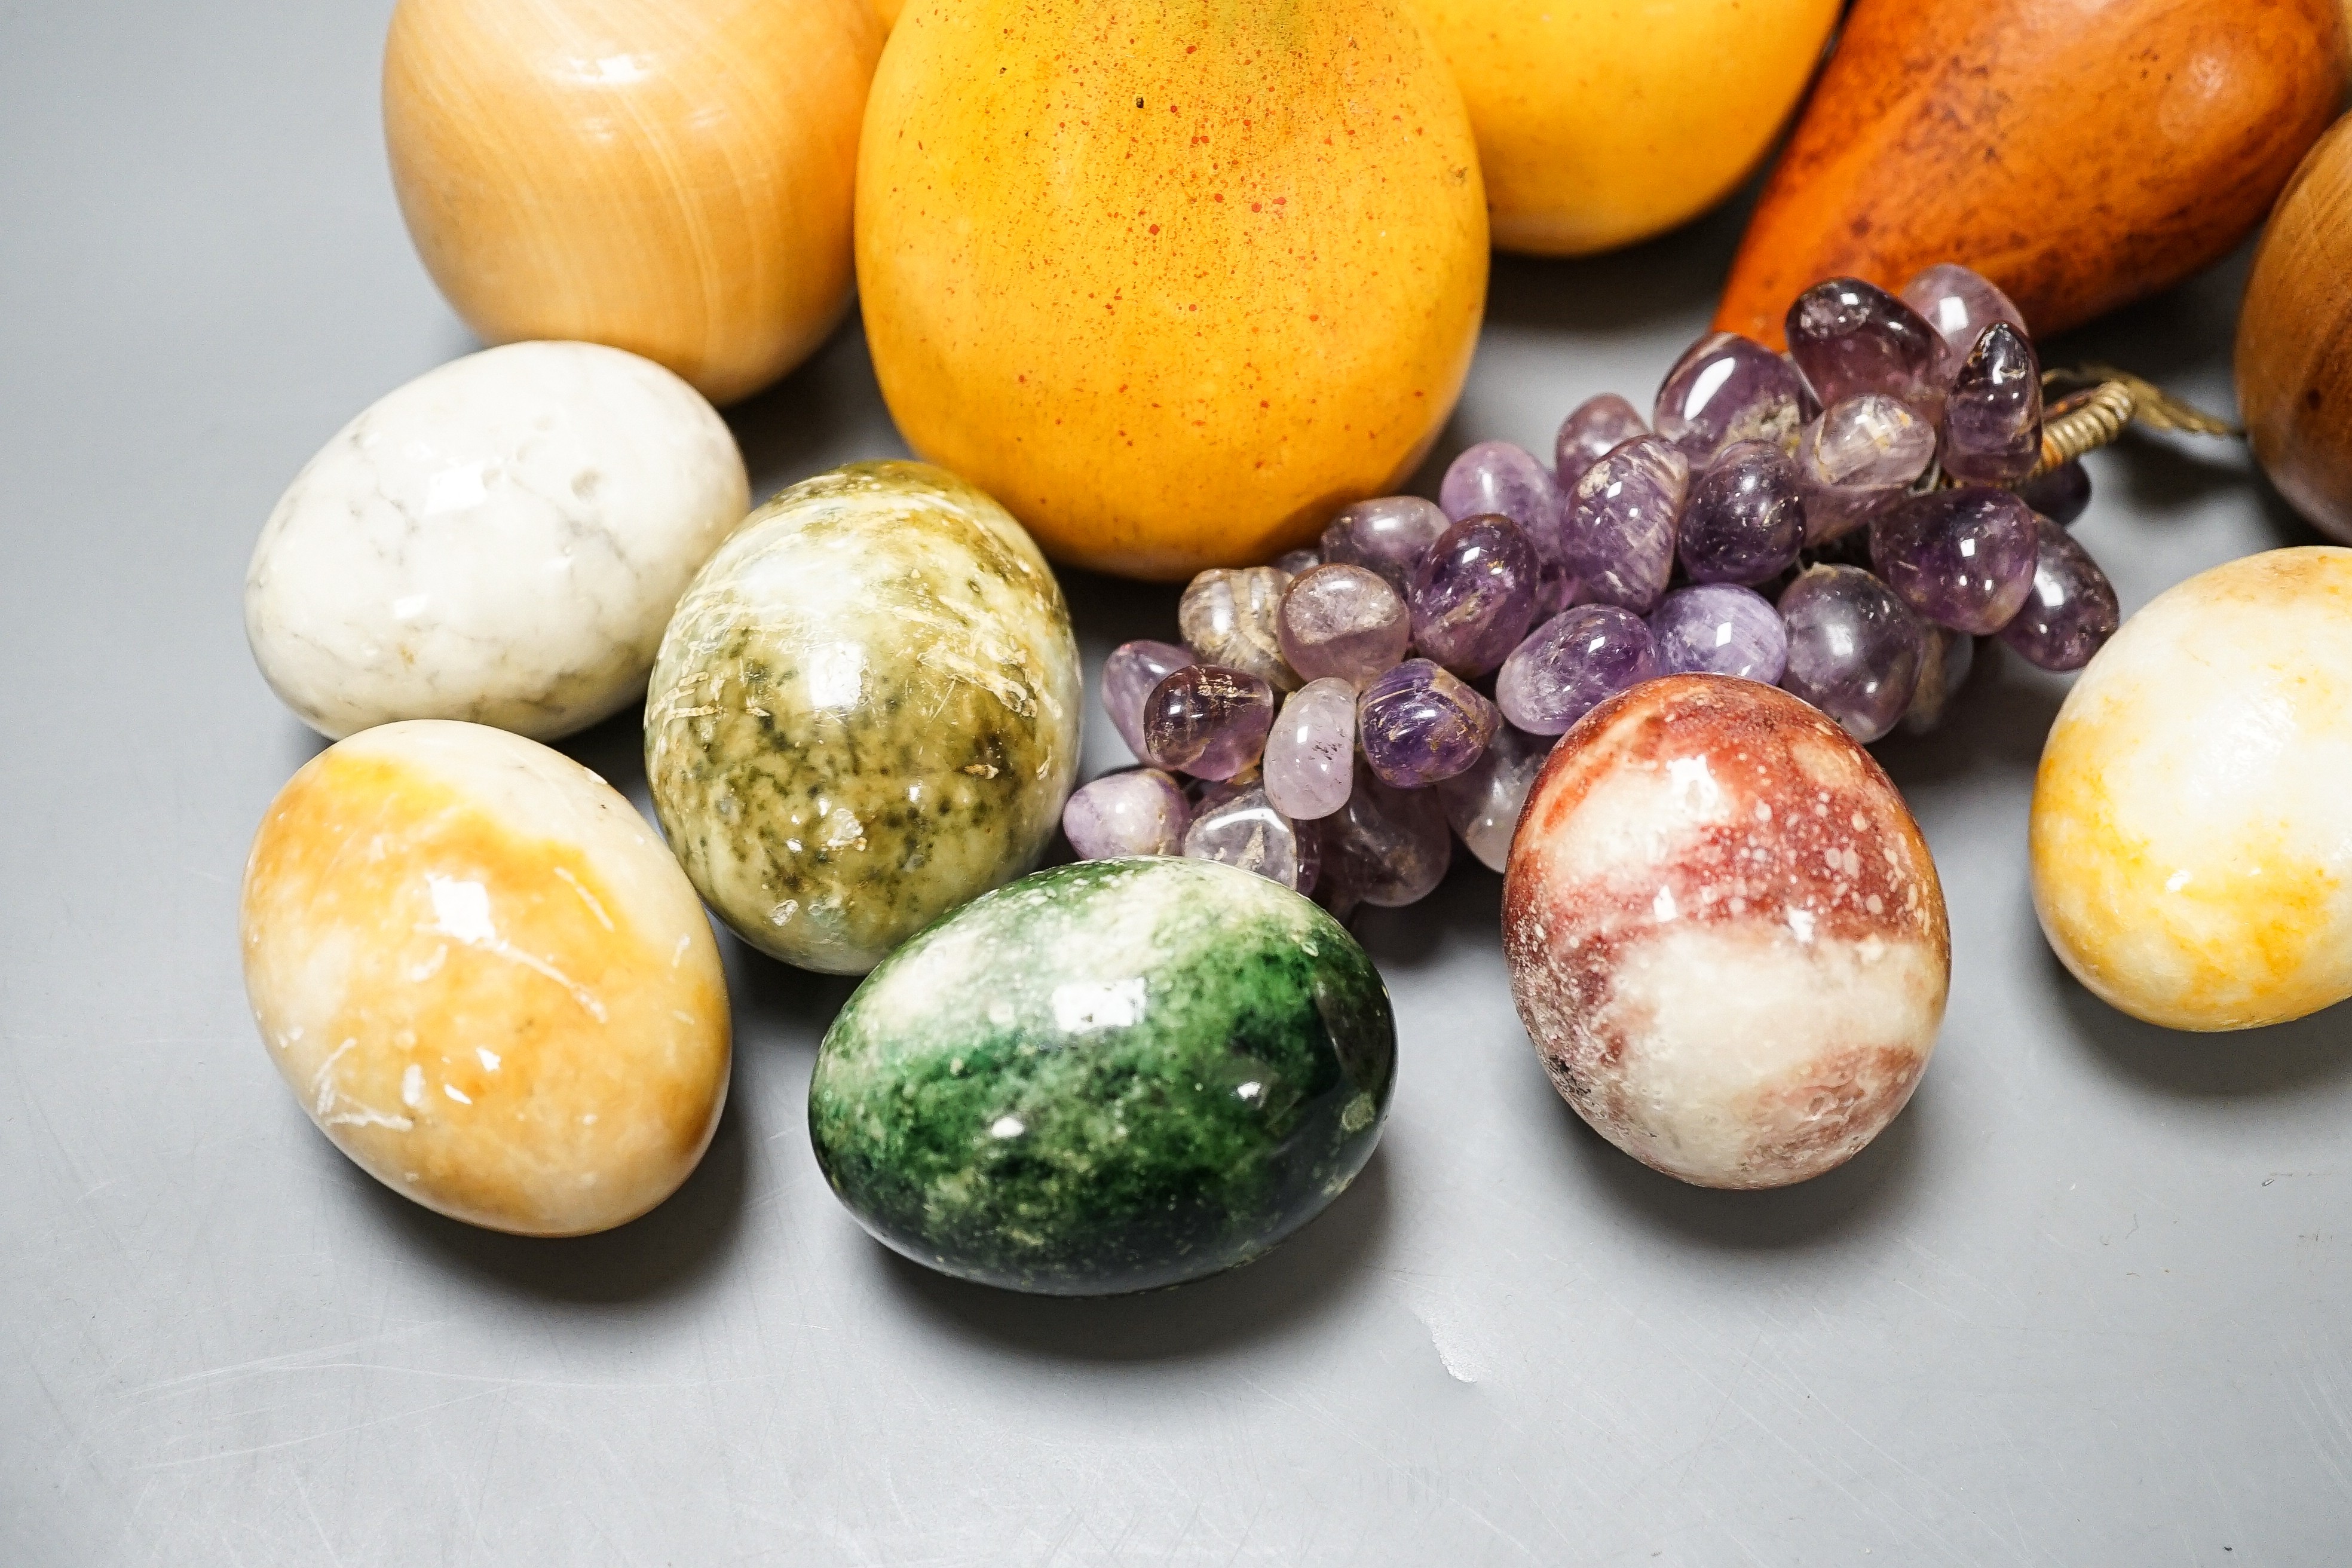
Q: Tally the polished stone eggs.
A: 6